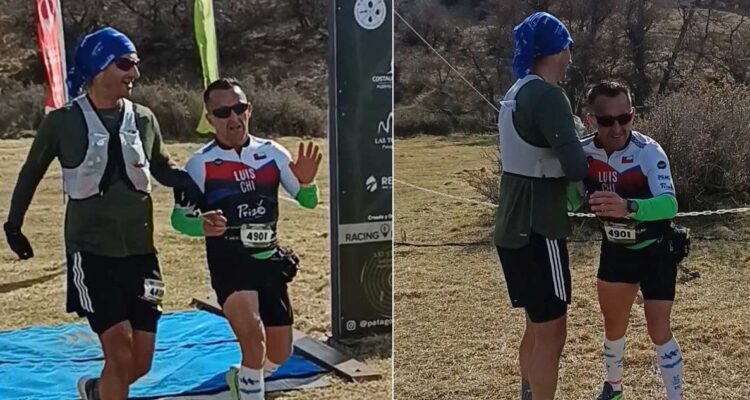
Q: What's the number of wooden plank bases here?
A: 1